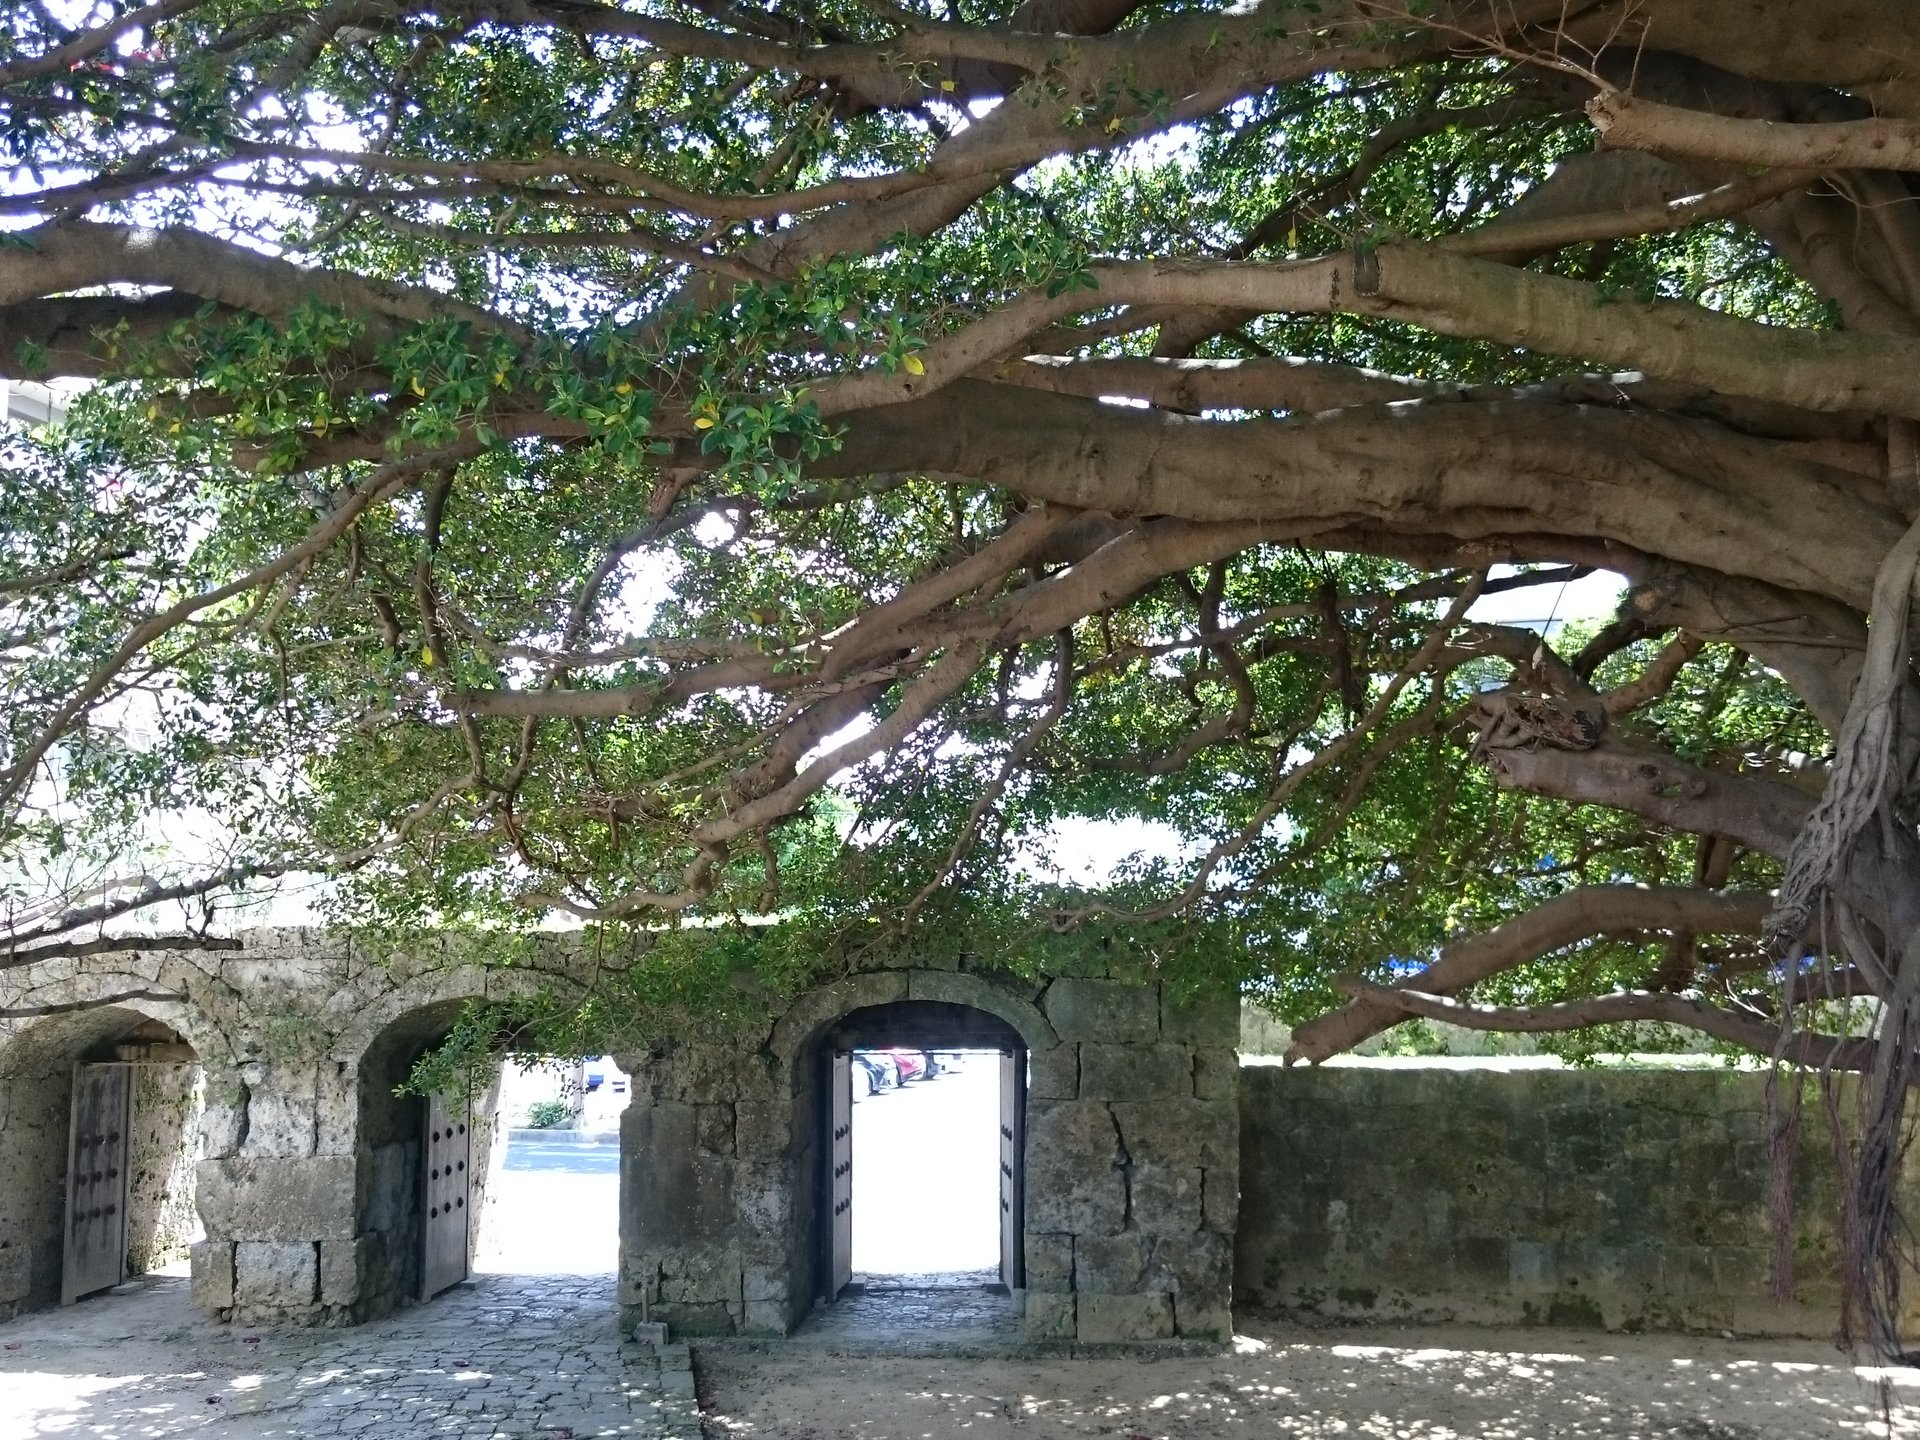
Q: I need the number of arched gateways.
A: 3